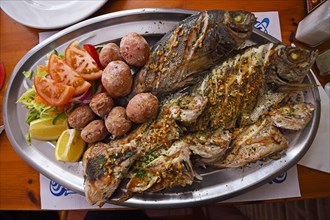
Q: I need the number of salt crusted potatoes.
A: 8